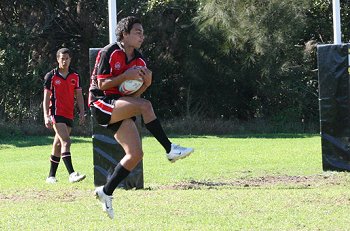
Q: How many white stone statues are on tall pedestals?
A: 0